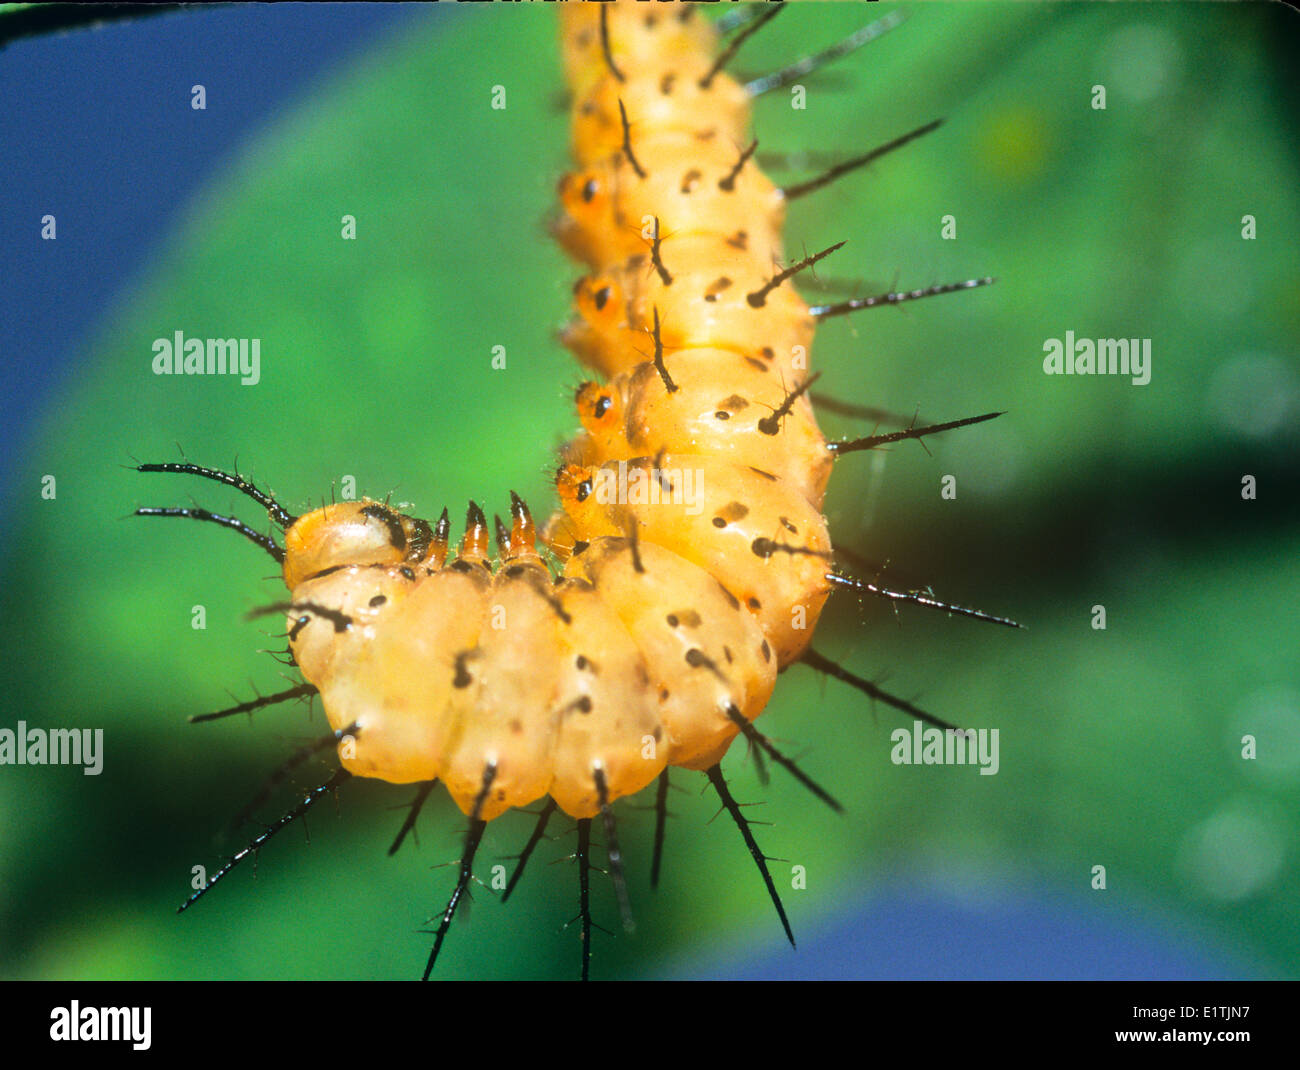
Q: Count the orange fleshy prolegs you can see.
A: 4